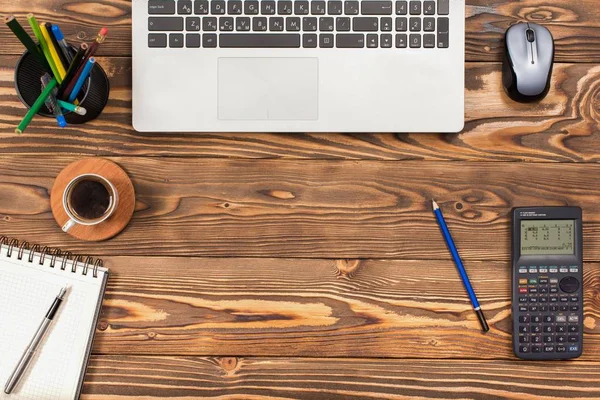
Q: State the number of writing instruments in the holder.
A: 11